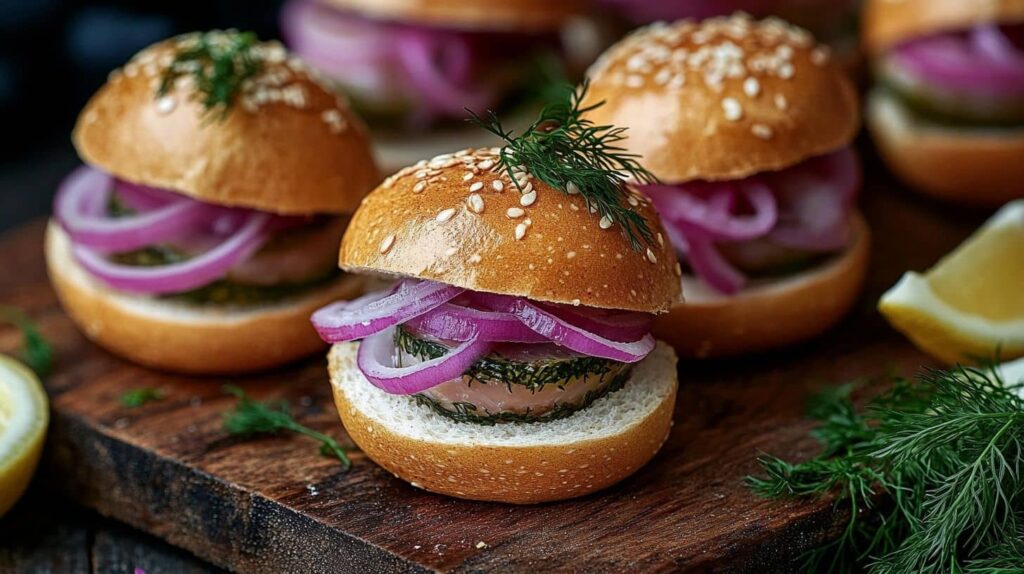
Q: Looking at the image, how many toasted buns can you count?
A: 5